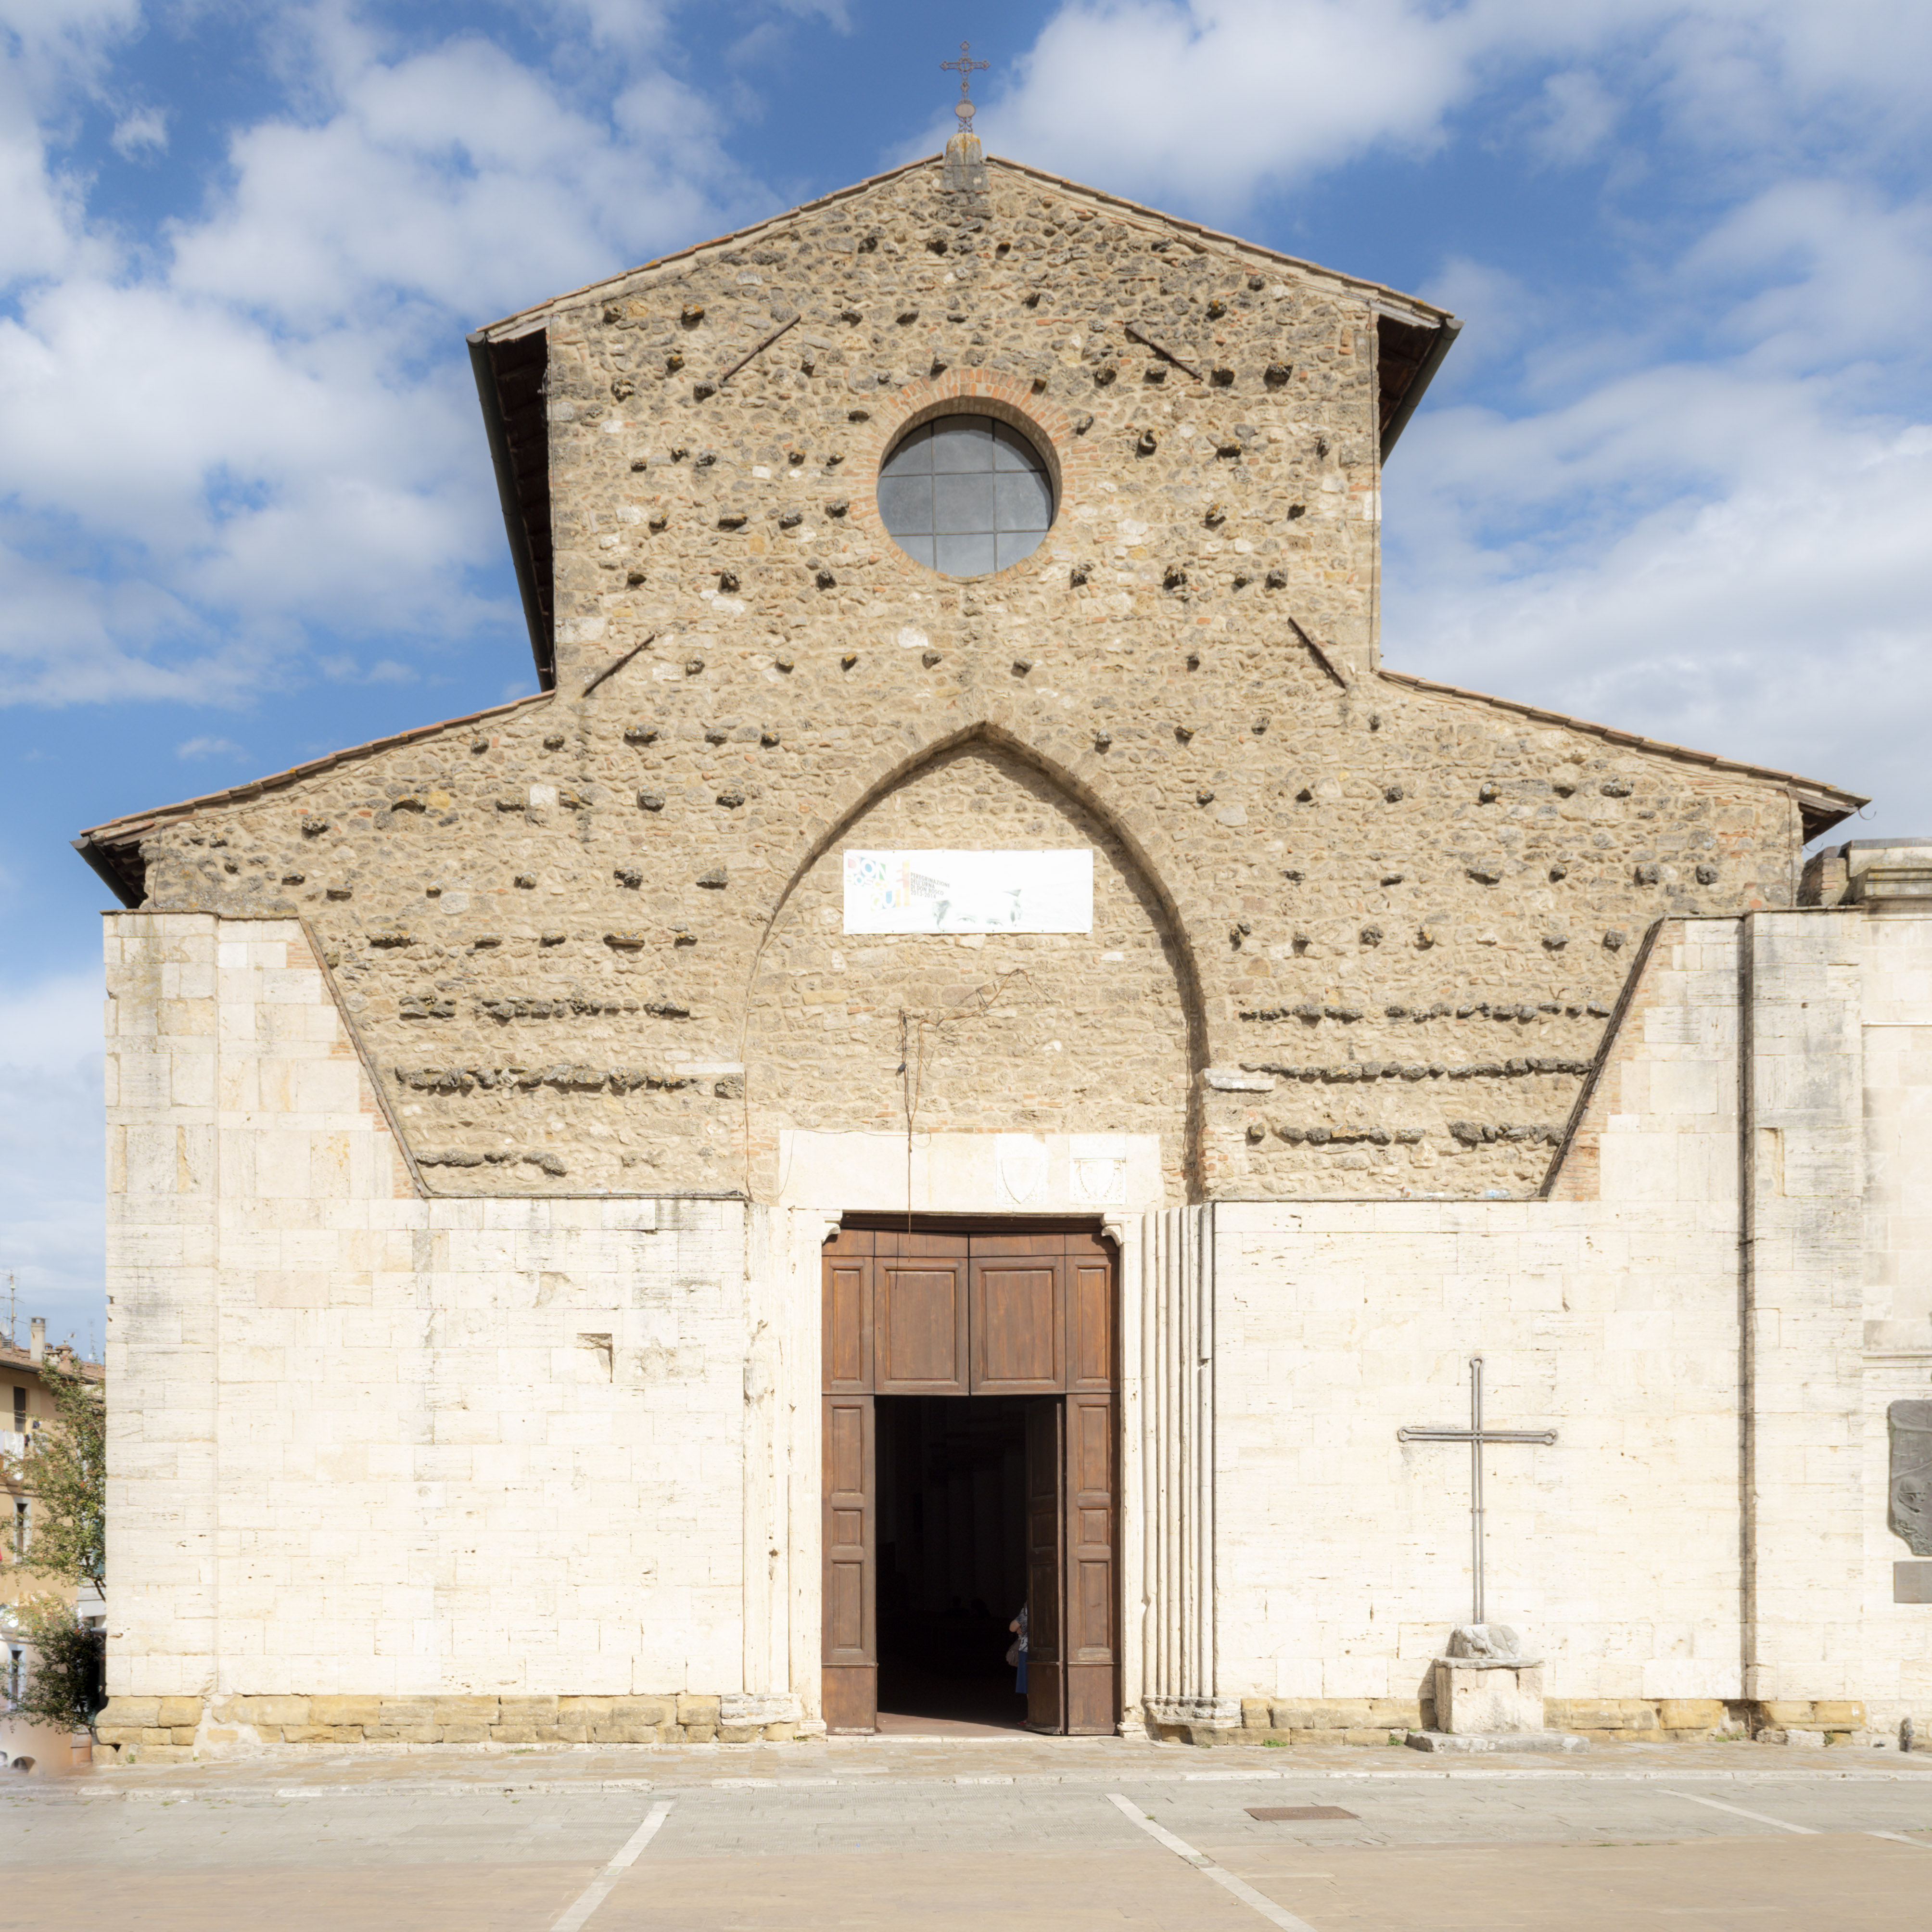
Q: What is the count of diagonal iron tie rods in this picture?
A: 4